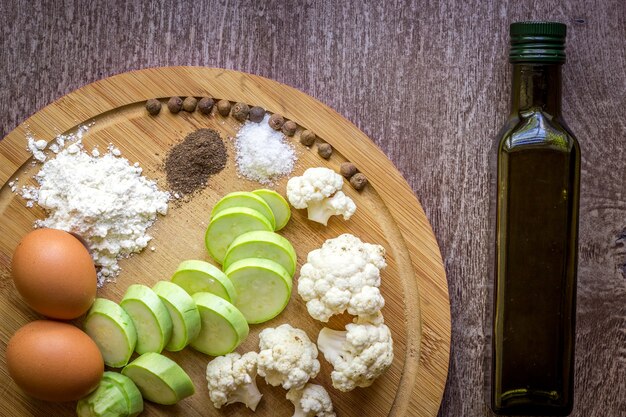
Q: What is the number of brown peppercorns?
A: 13